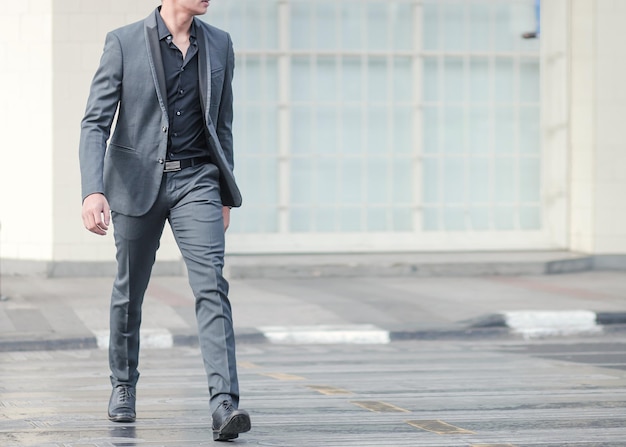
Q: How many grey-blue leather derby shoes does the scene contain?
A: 2